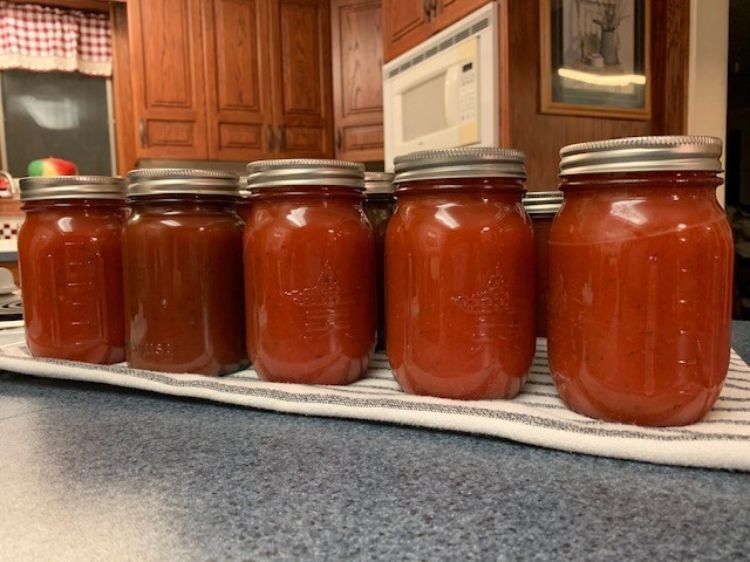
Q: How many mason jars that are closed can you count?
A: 8